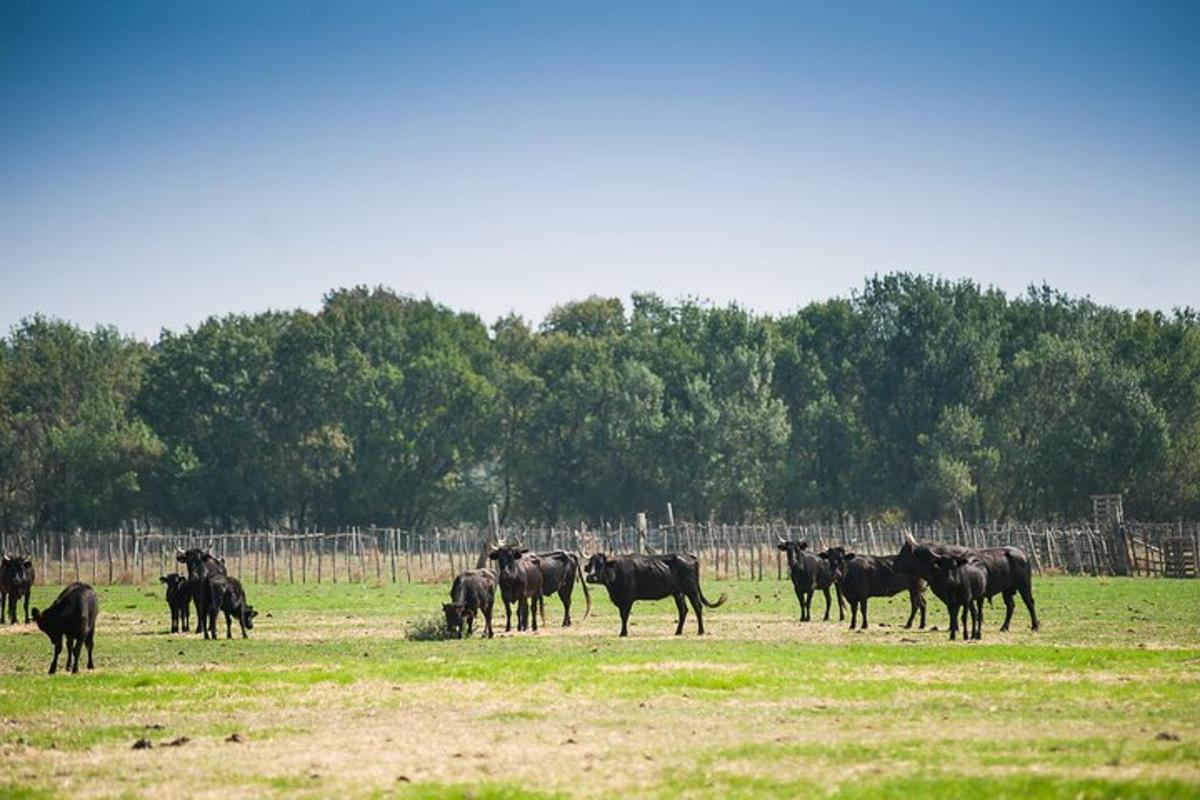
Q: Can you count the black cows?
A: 13